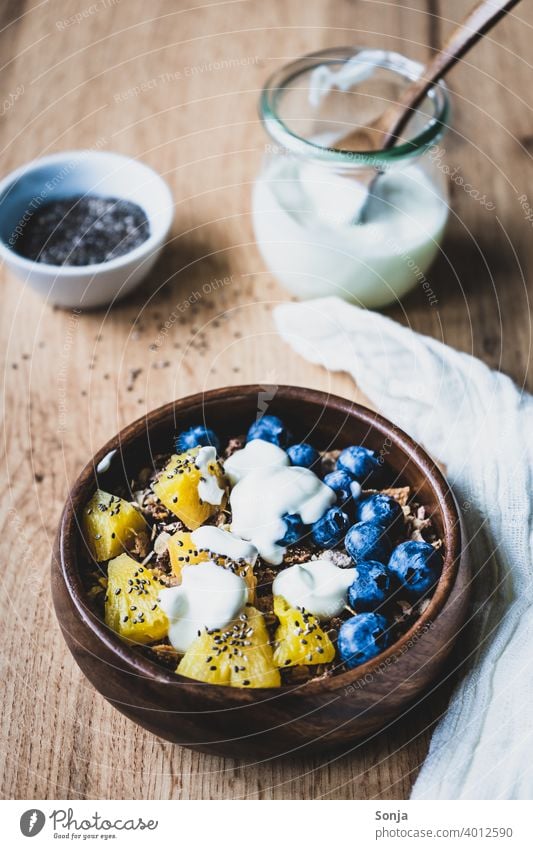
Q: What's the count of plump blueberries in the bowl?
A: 12